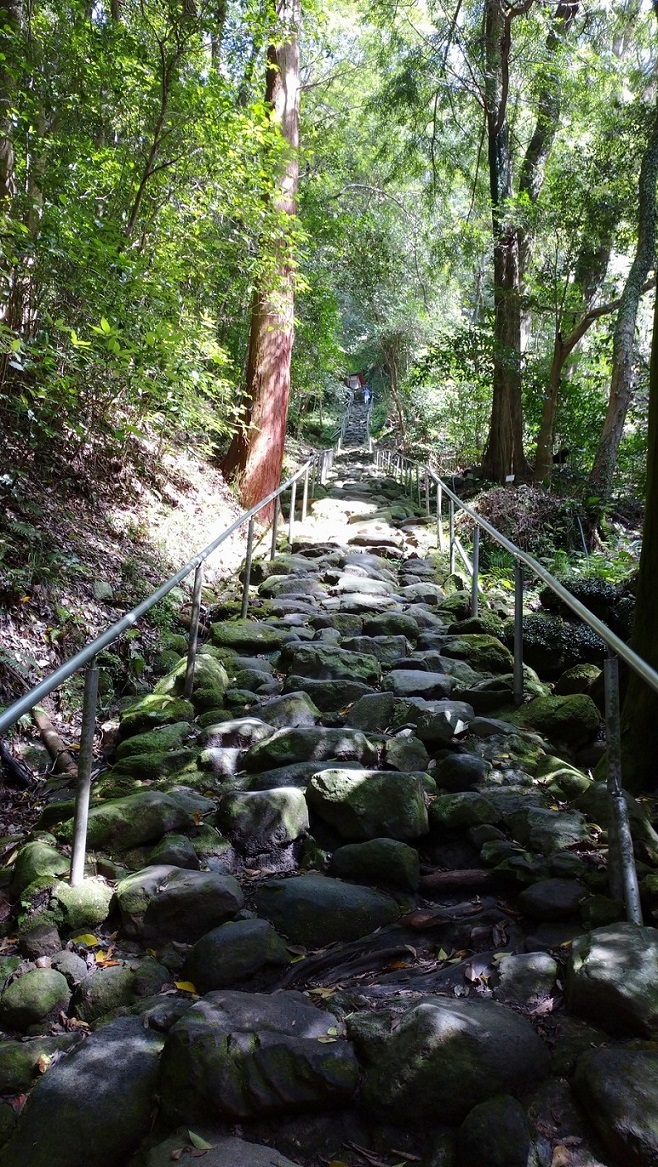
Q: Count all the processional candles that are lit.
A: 0